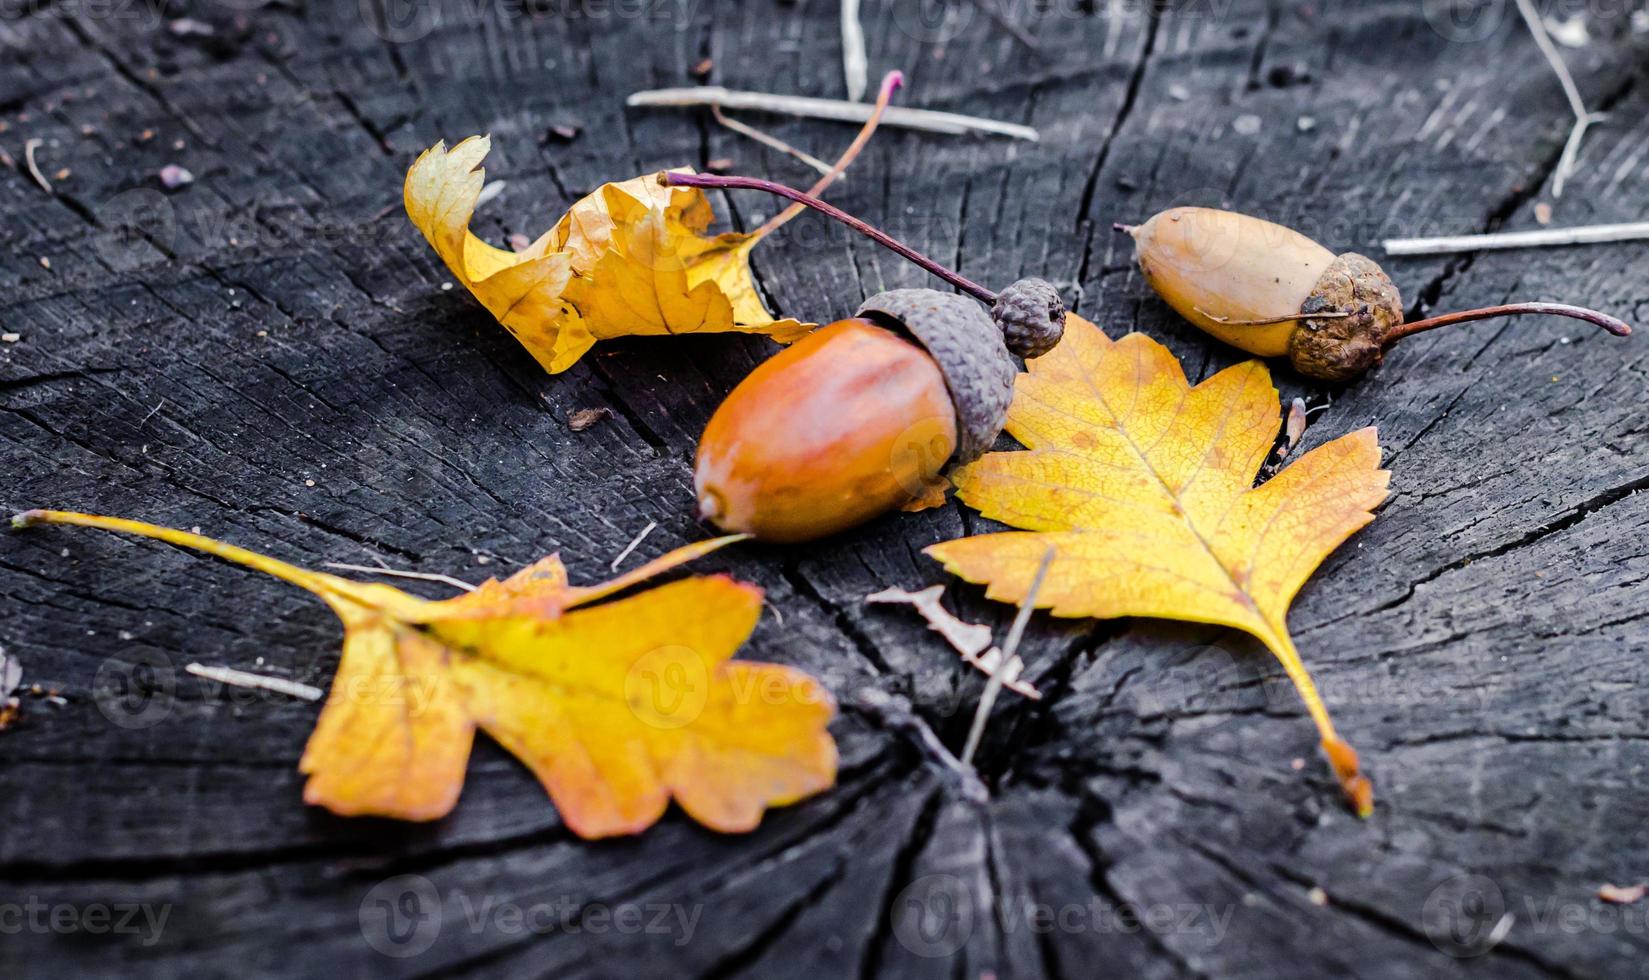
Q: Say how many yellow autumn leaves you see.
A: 3